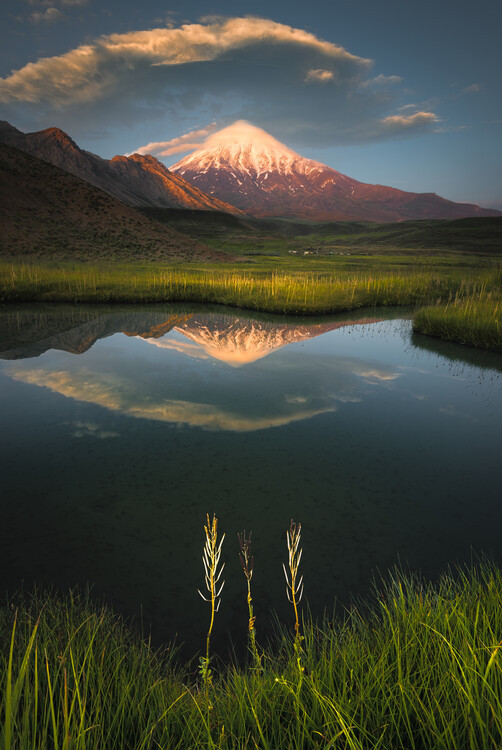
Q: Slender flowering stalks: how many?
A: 3